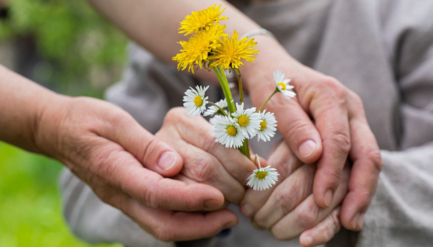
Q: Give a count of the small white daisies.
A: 7